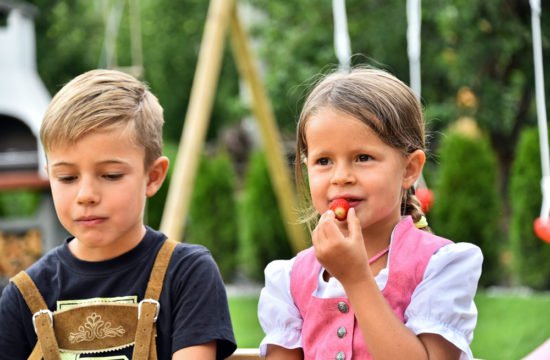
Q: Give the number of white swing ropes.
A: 3